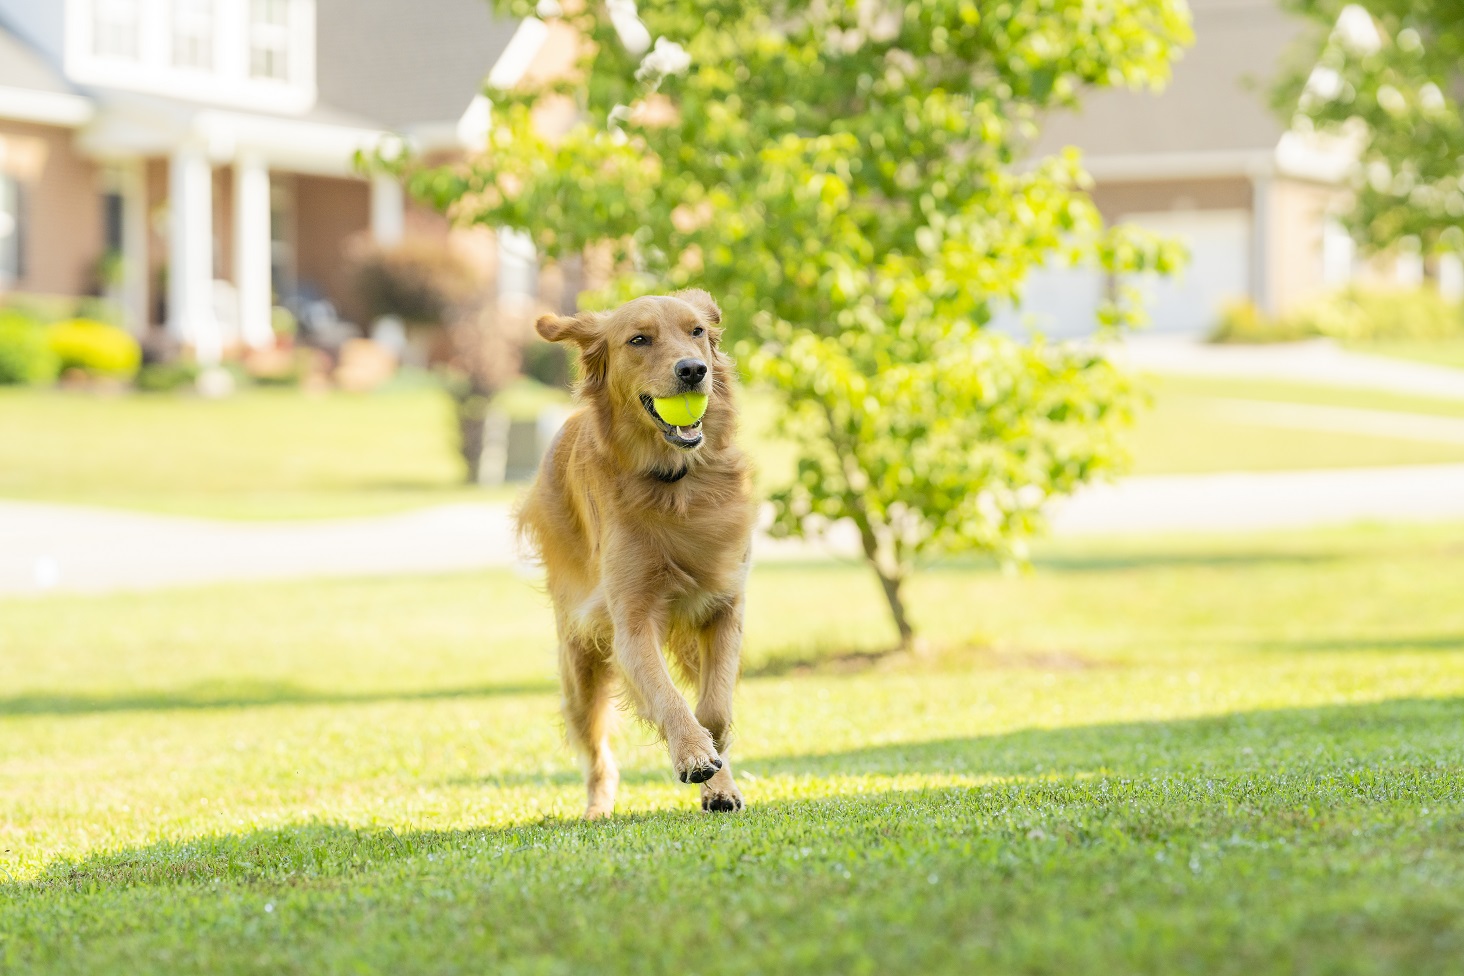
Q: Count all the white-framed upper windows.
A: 3